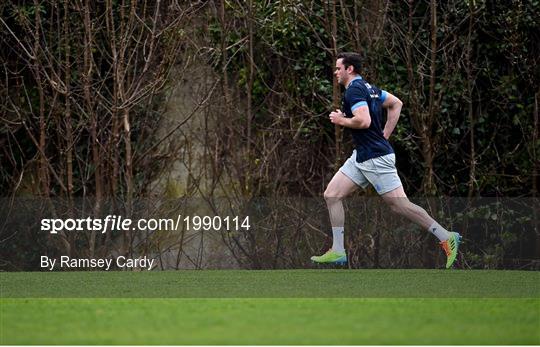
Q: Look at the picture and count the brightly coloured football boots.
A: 2